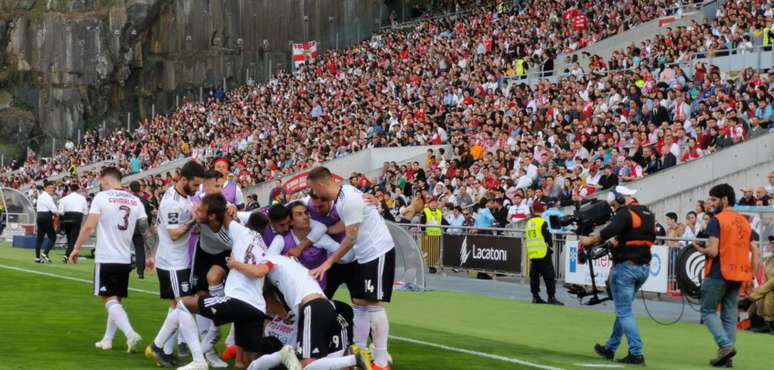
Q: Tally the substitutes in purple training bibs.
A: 5